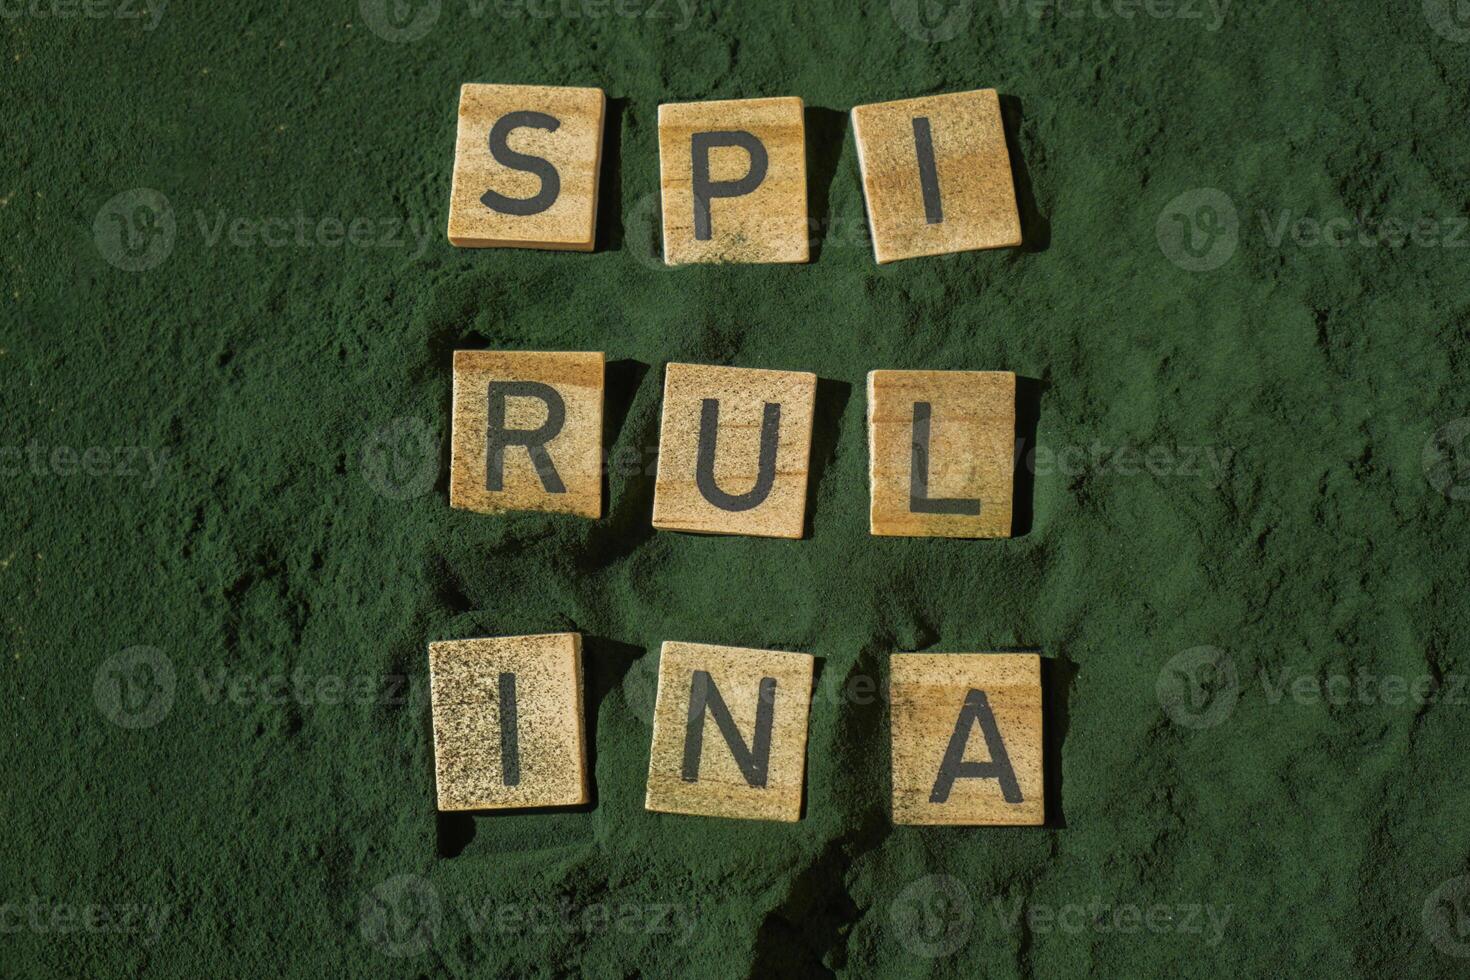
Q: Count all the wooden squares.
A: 9